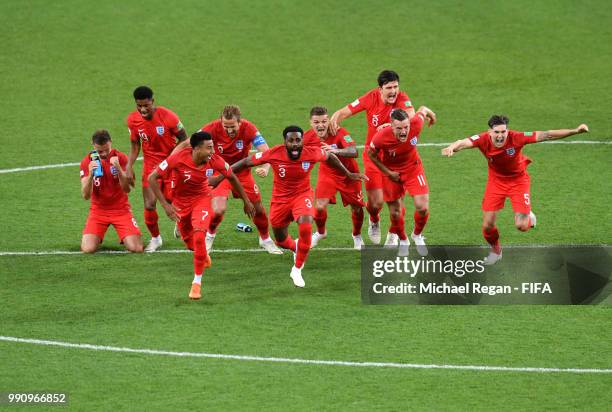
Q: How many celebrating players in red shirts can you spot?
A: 9